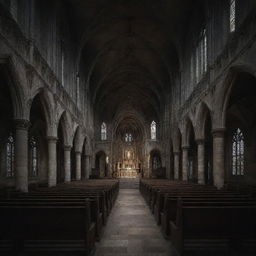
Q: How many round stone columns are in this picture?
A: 9